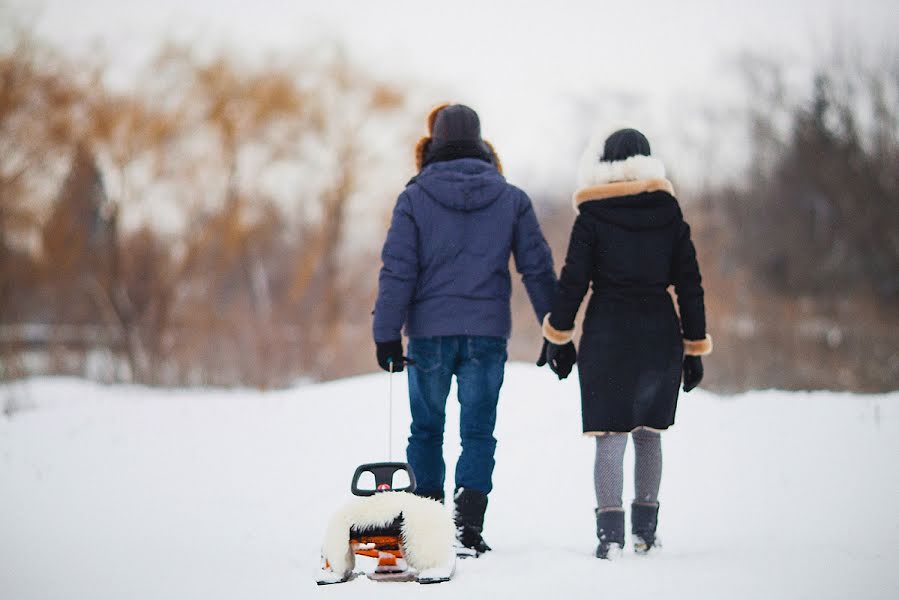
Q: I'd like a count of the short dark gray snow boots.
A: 2